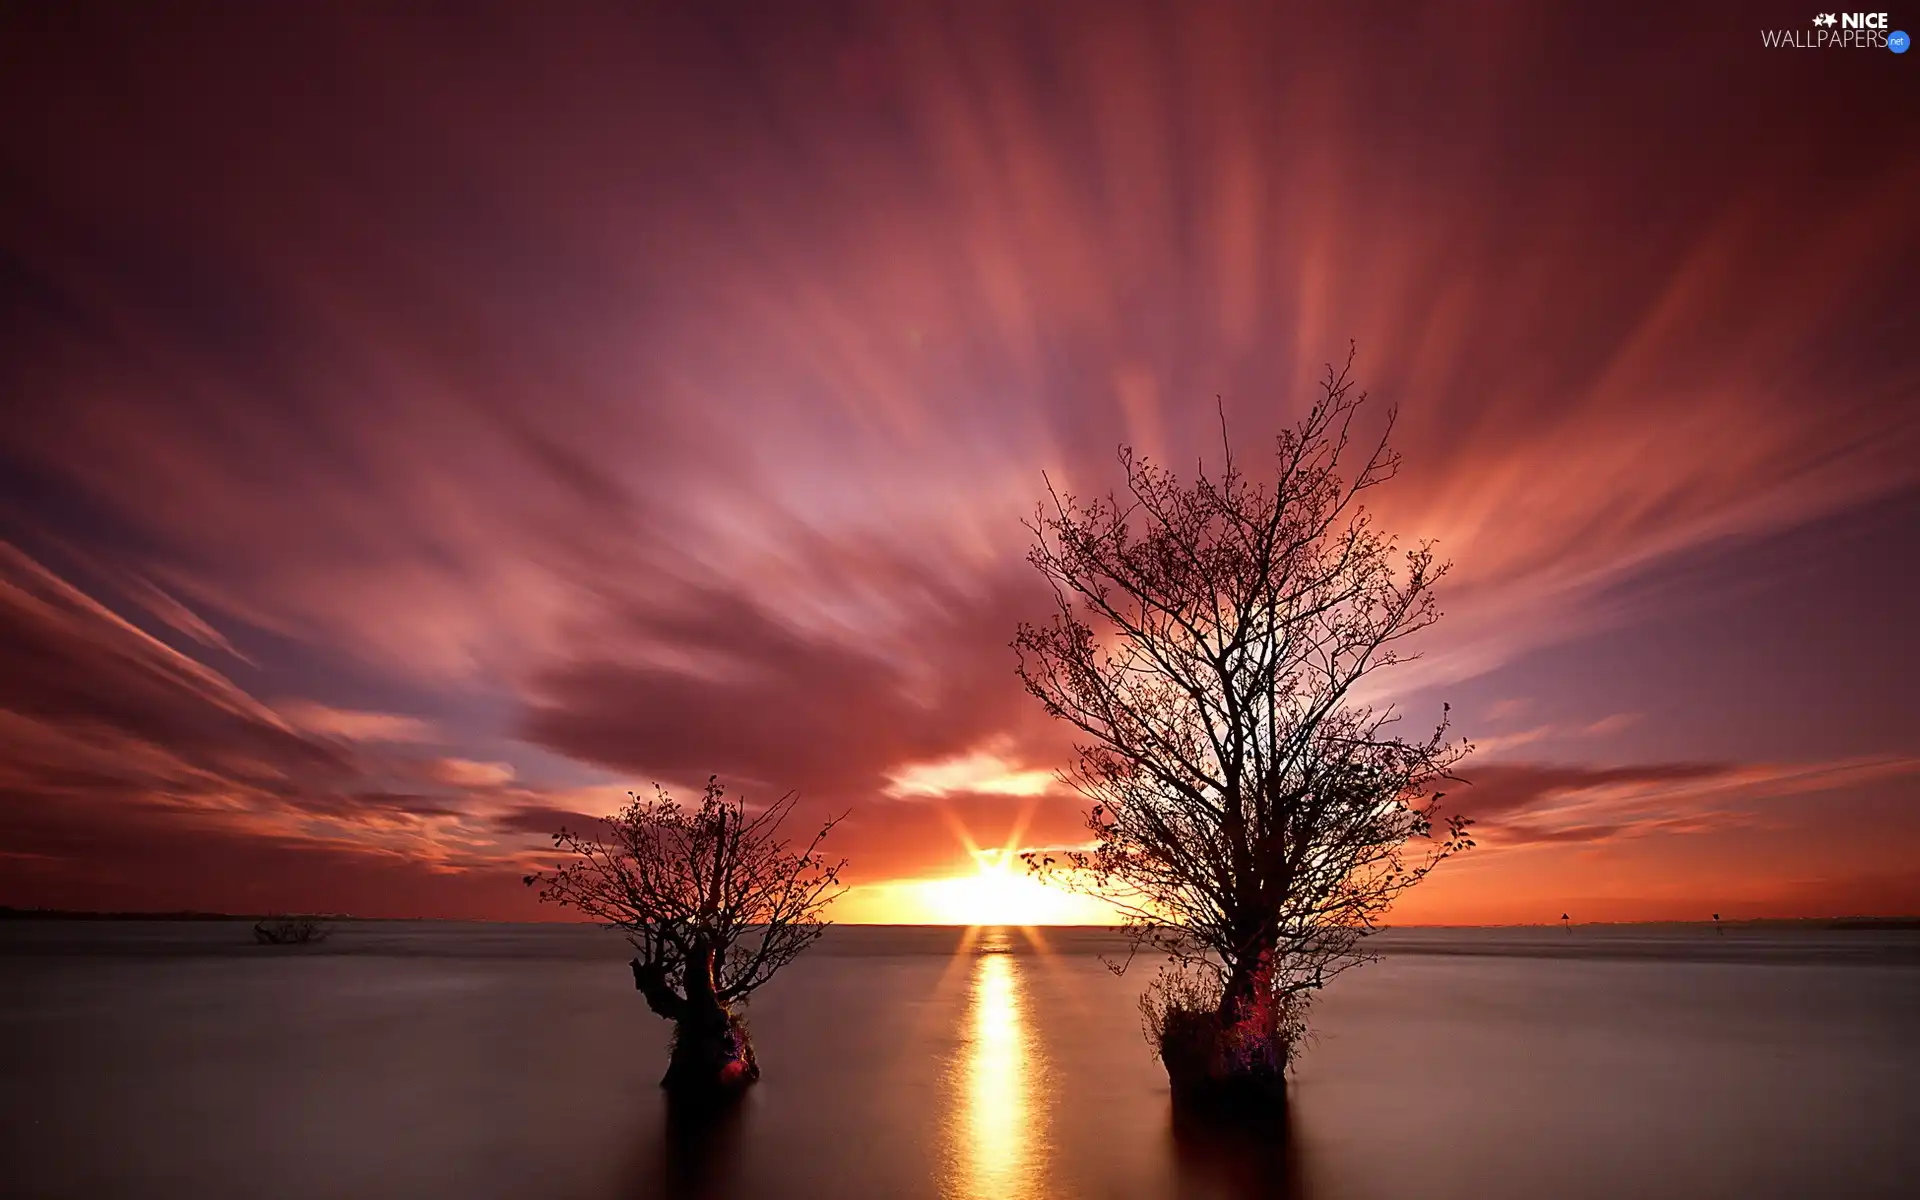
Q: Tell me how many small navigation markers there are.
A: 2